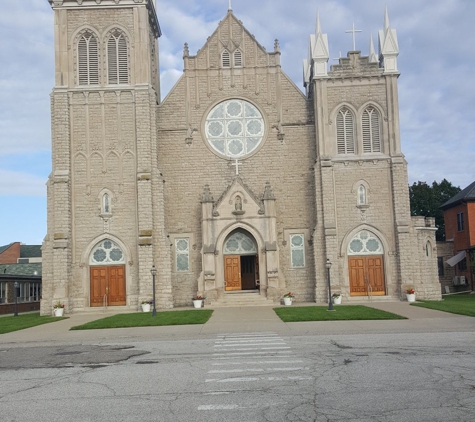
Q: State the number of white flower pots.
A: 6